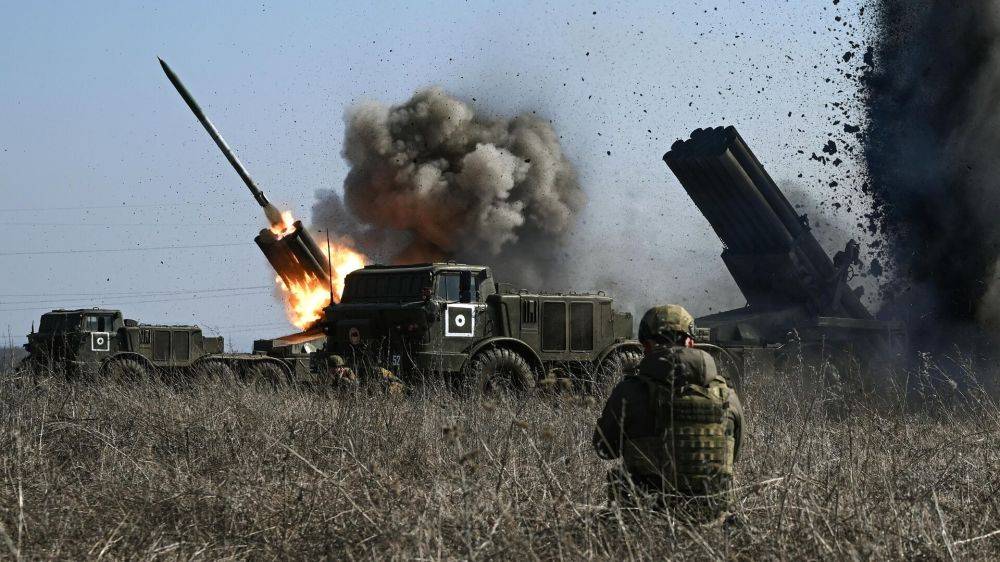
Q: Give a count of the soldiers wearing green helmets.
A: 2